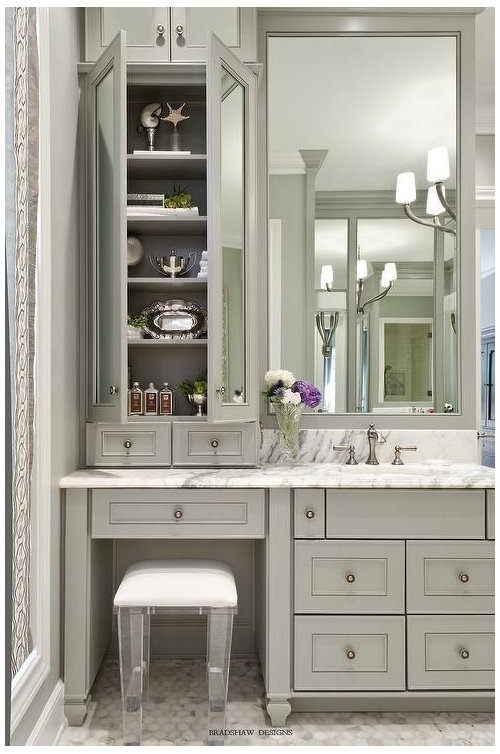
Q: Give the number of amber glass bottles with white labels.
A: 3